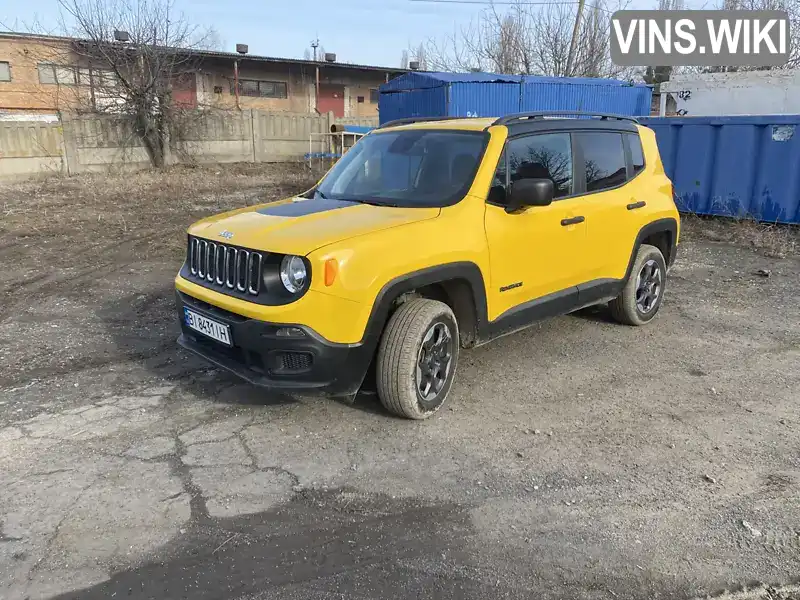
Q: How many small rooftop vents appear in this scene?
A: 4